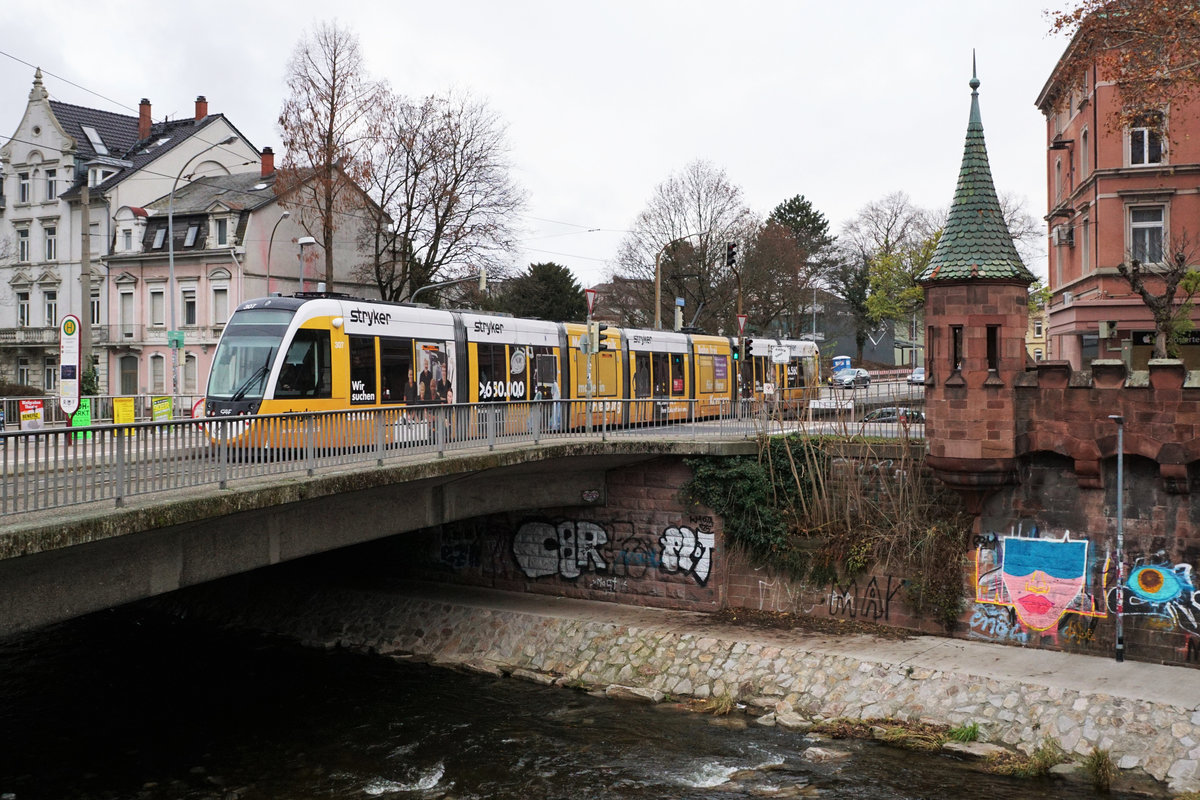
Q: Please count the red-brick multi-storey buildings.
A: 1